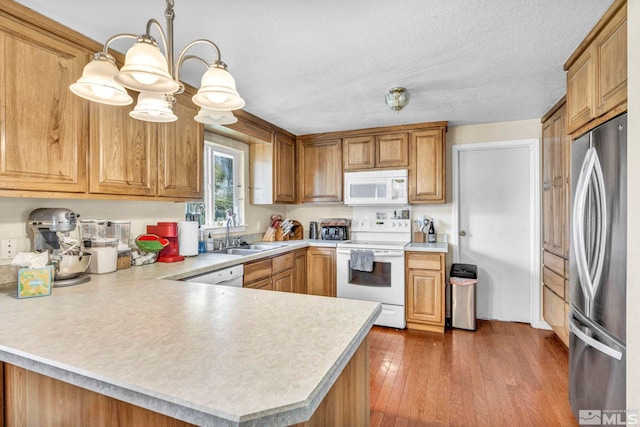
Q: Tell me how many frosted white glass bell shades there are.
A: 5